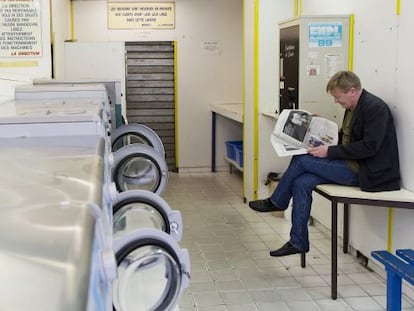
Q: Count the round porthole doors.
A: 4